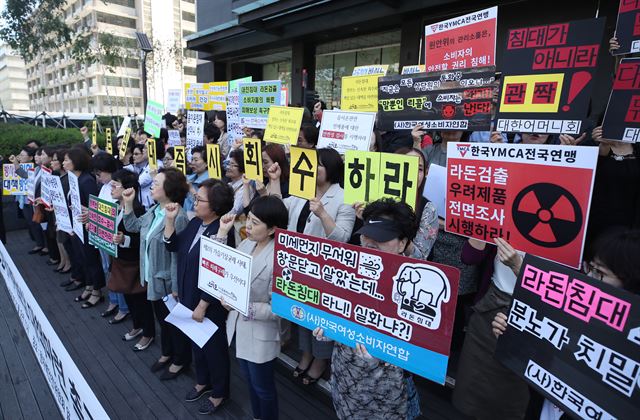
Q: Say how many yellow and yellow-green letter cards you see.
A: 10